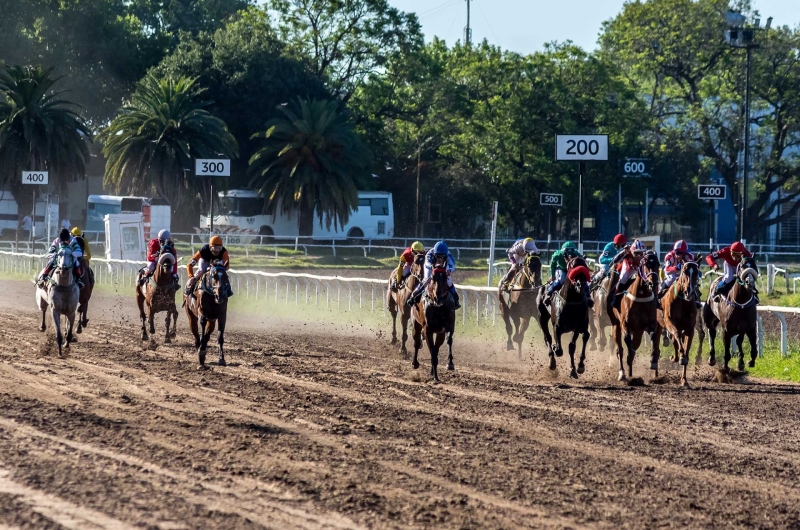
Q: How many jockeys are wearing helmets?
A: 12